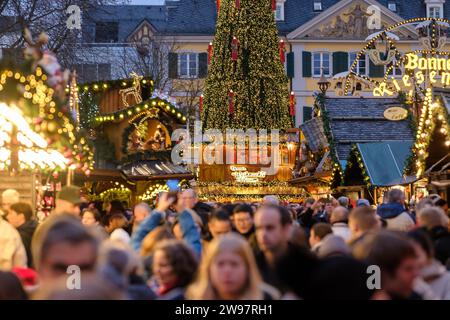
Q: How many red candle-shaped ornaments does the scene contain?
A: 9